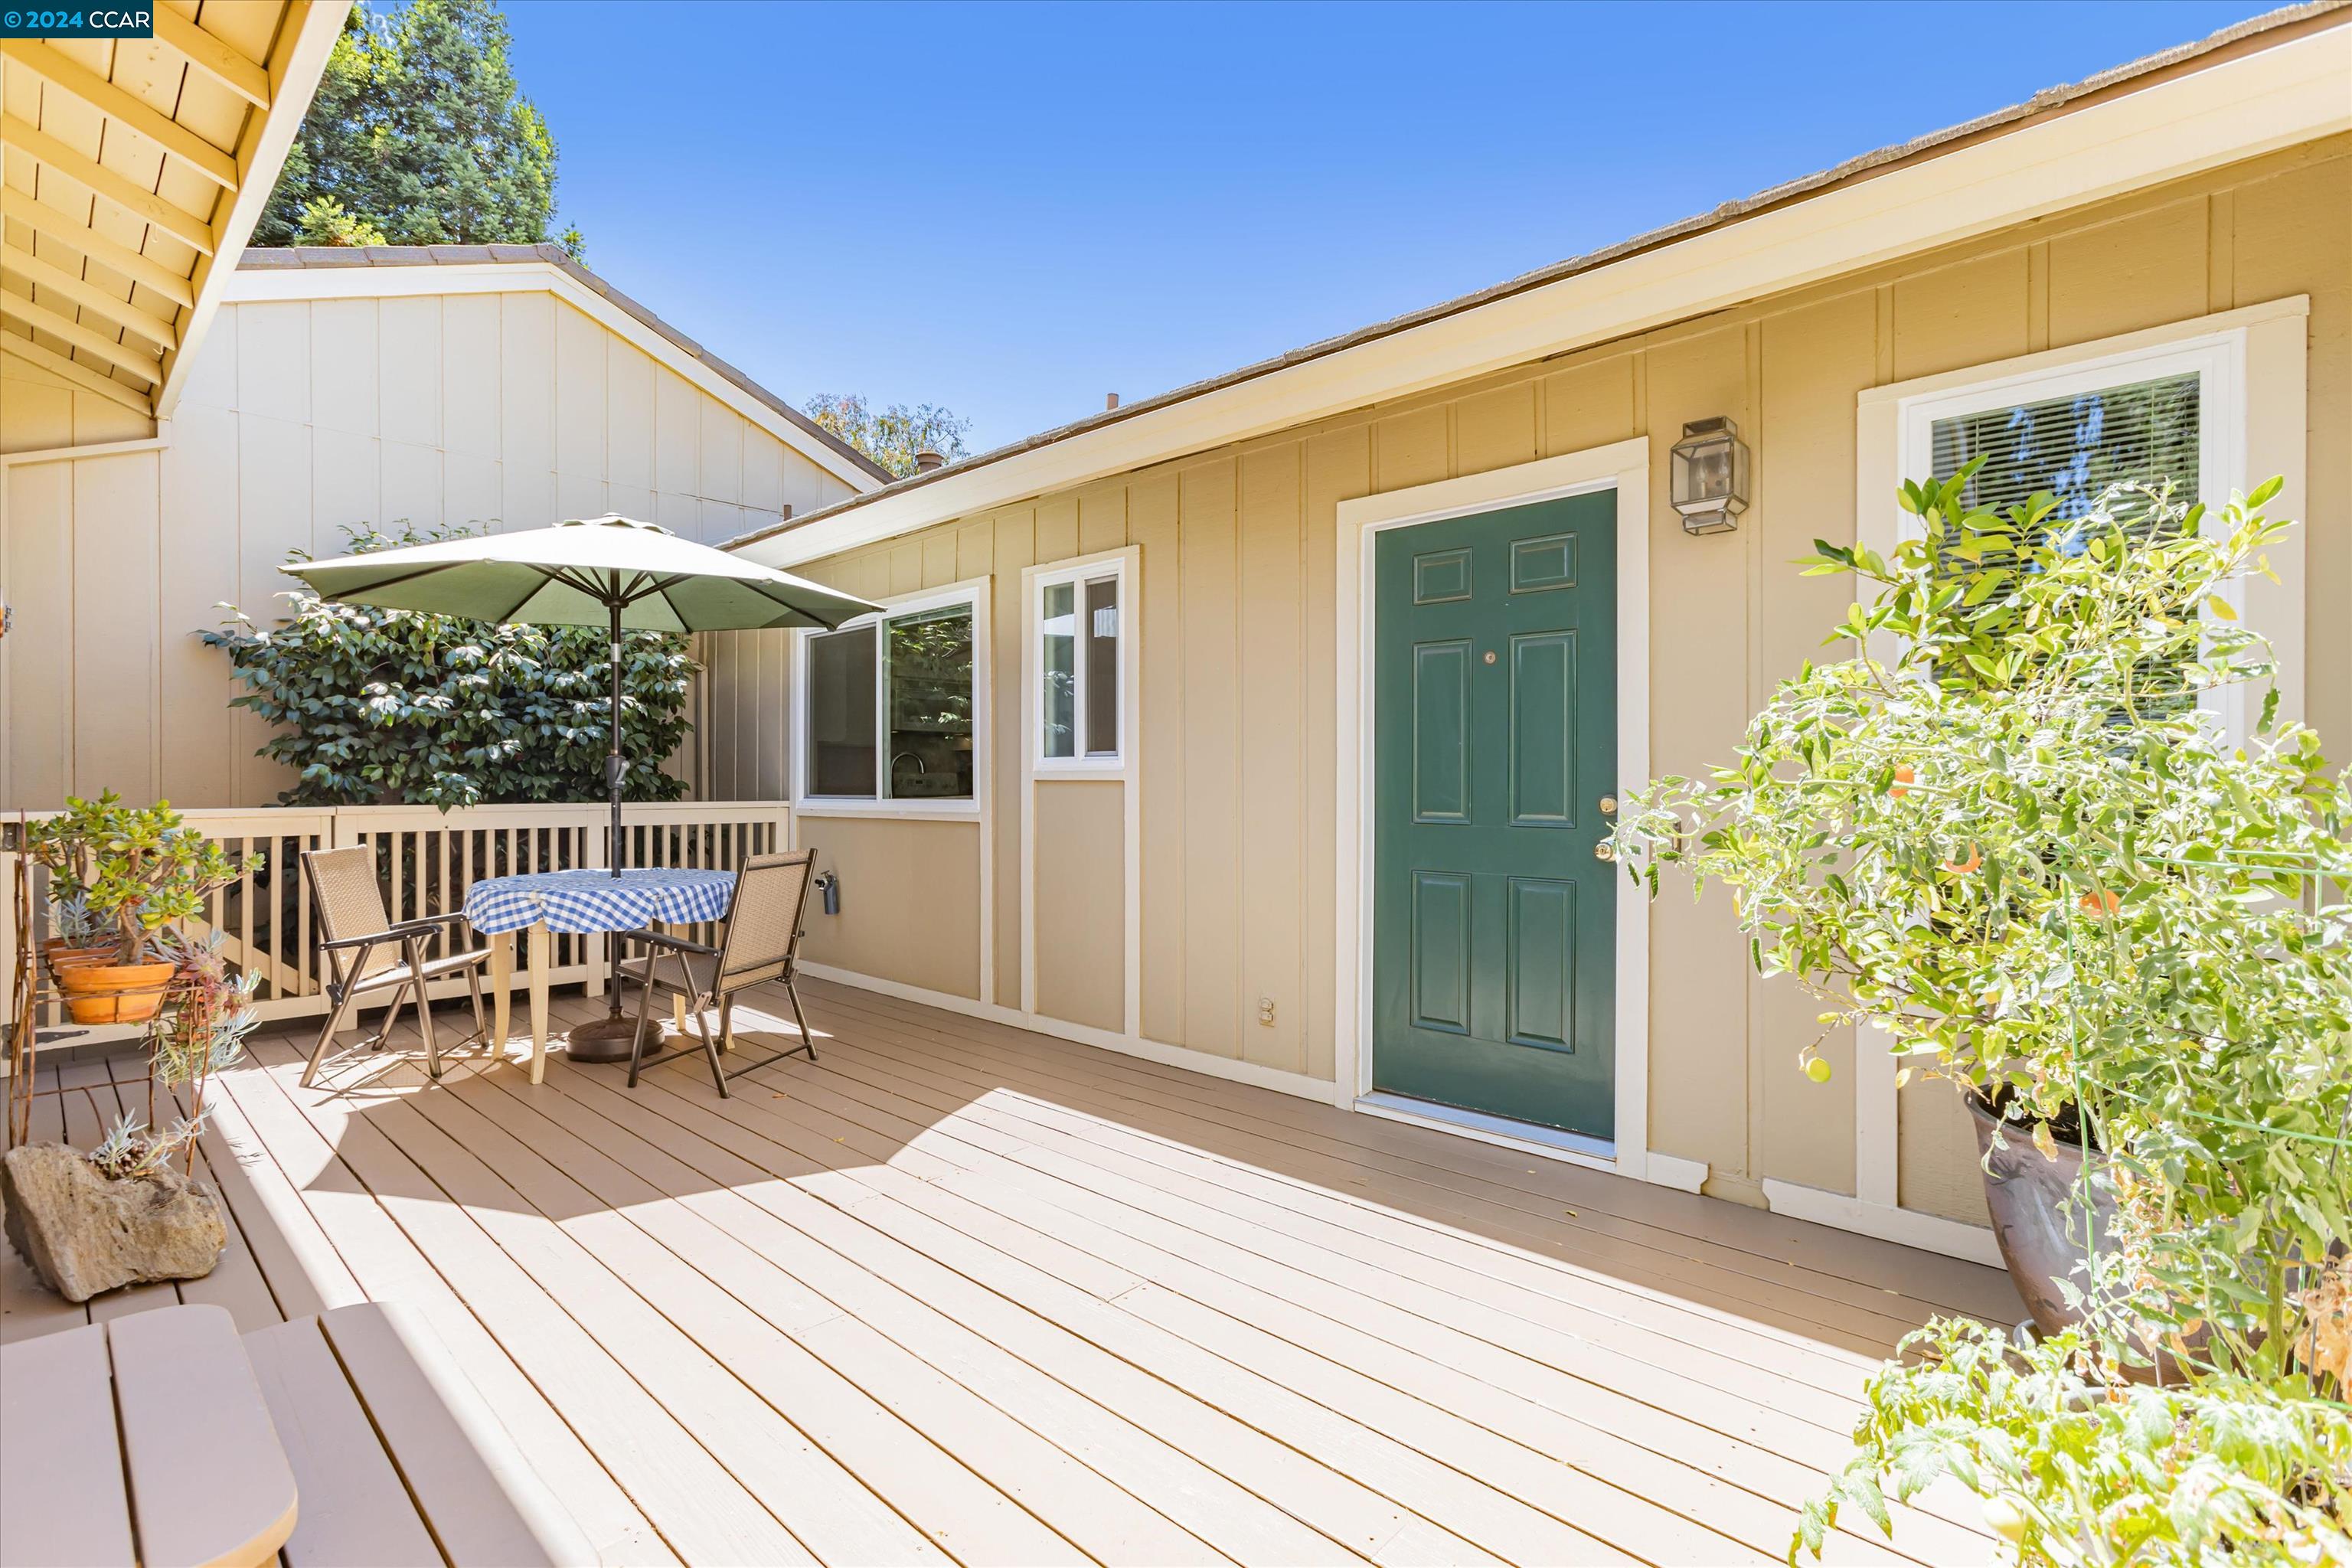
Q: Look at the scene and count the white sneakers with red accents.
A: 0